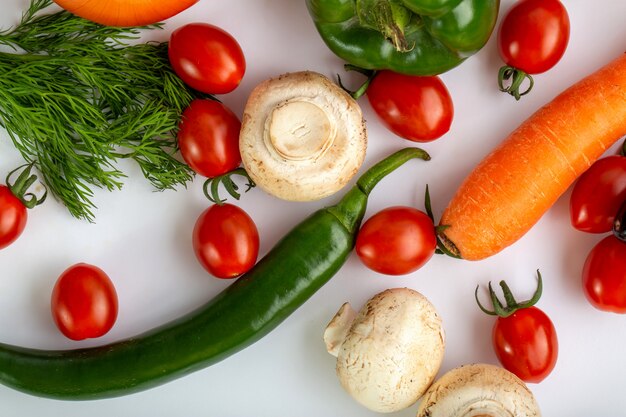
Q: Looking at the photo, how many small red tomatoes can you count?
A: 11